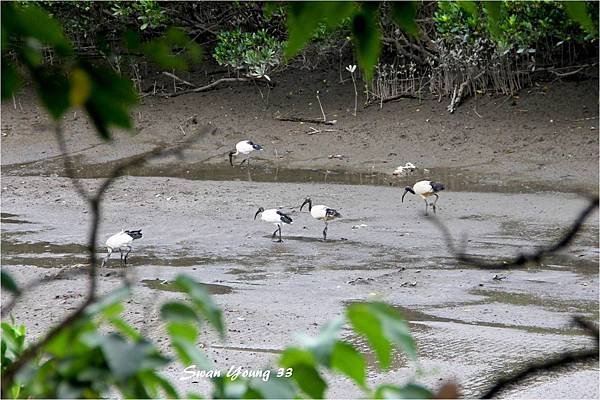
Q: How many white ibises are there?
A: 5